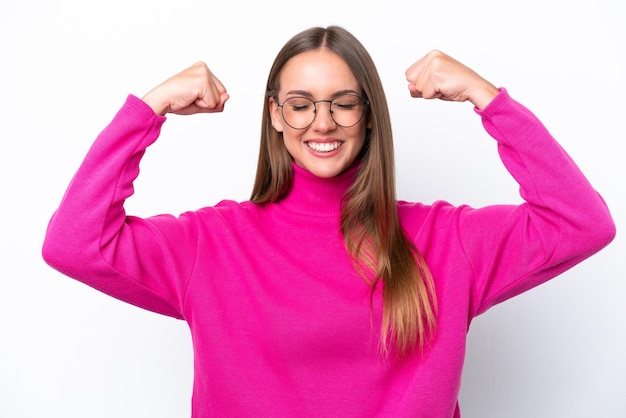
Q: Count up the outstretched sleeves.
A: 2